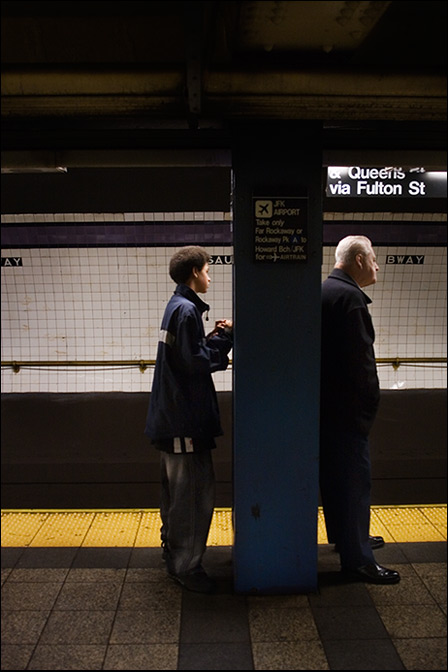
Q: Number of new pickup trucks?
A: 0